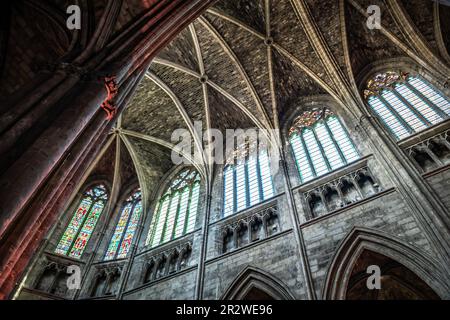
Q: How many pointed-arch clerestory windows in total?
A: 6